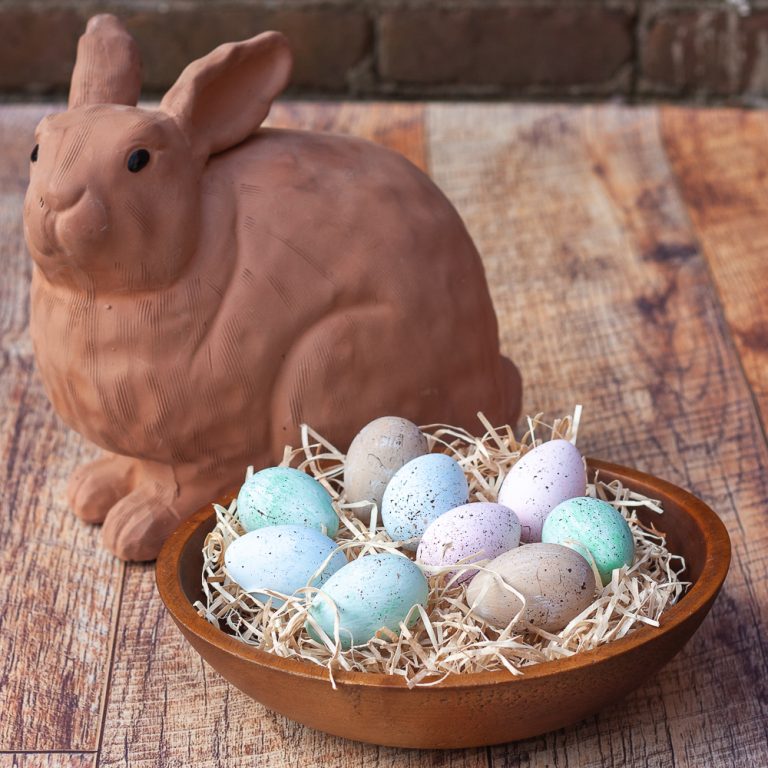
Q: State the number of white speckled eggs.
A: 0